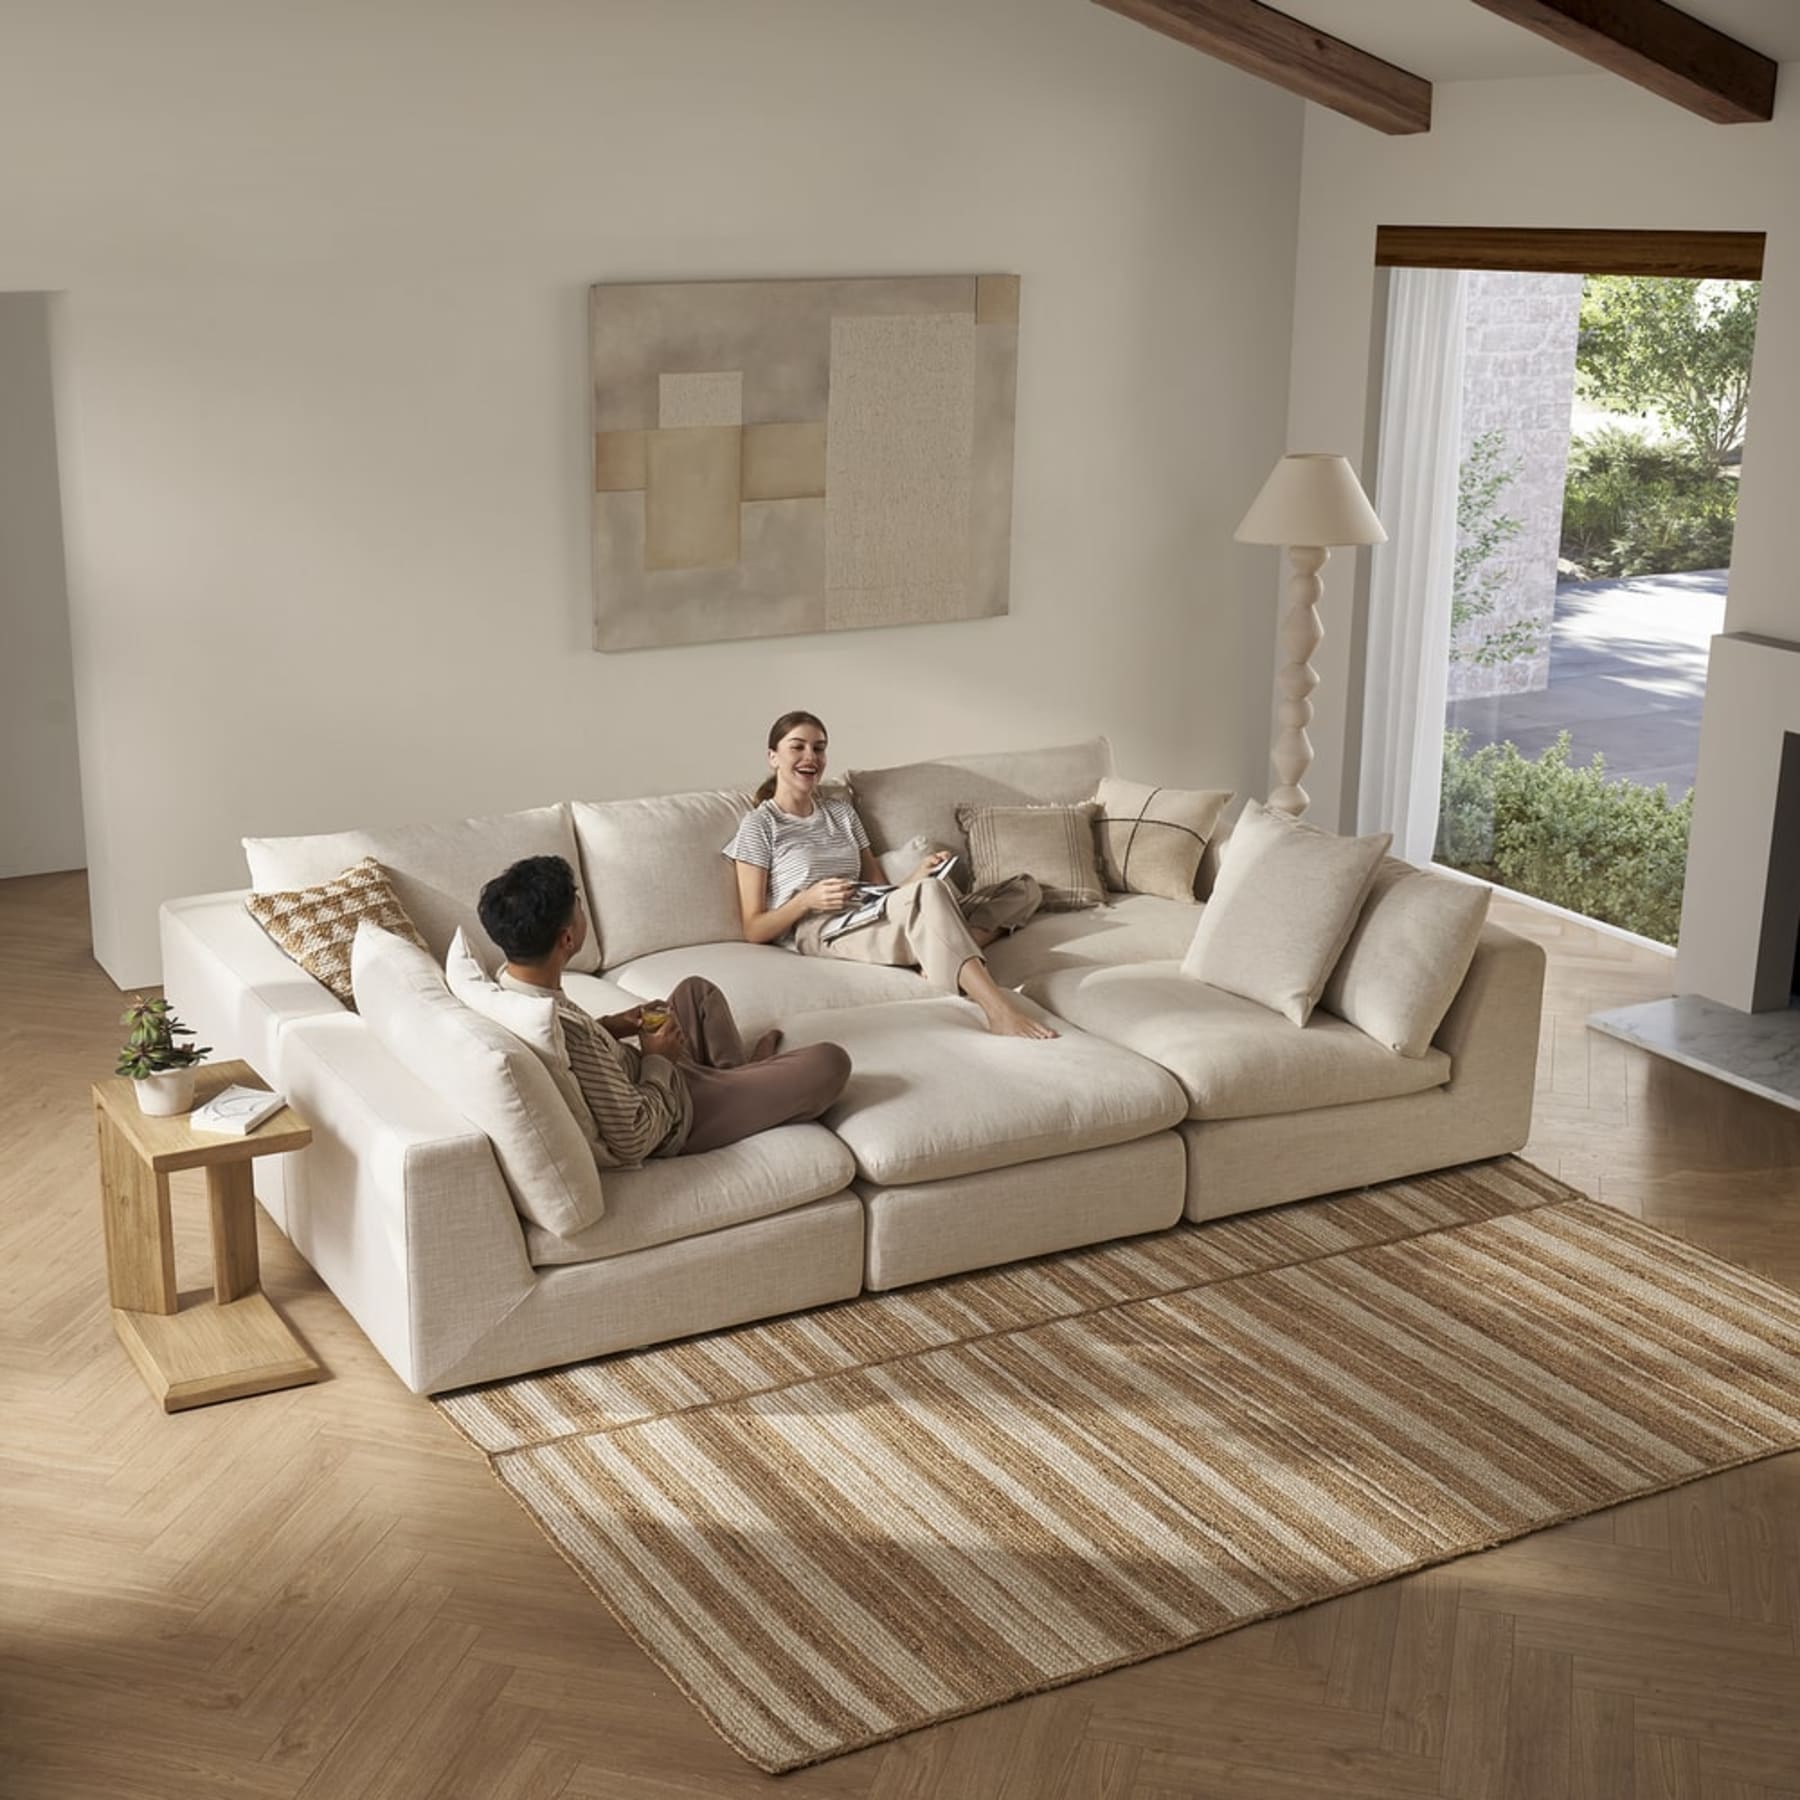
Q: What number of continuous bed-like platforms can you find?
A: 1